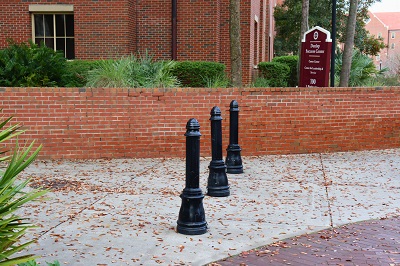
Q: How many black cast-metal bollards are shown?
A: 3